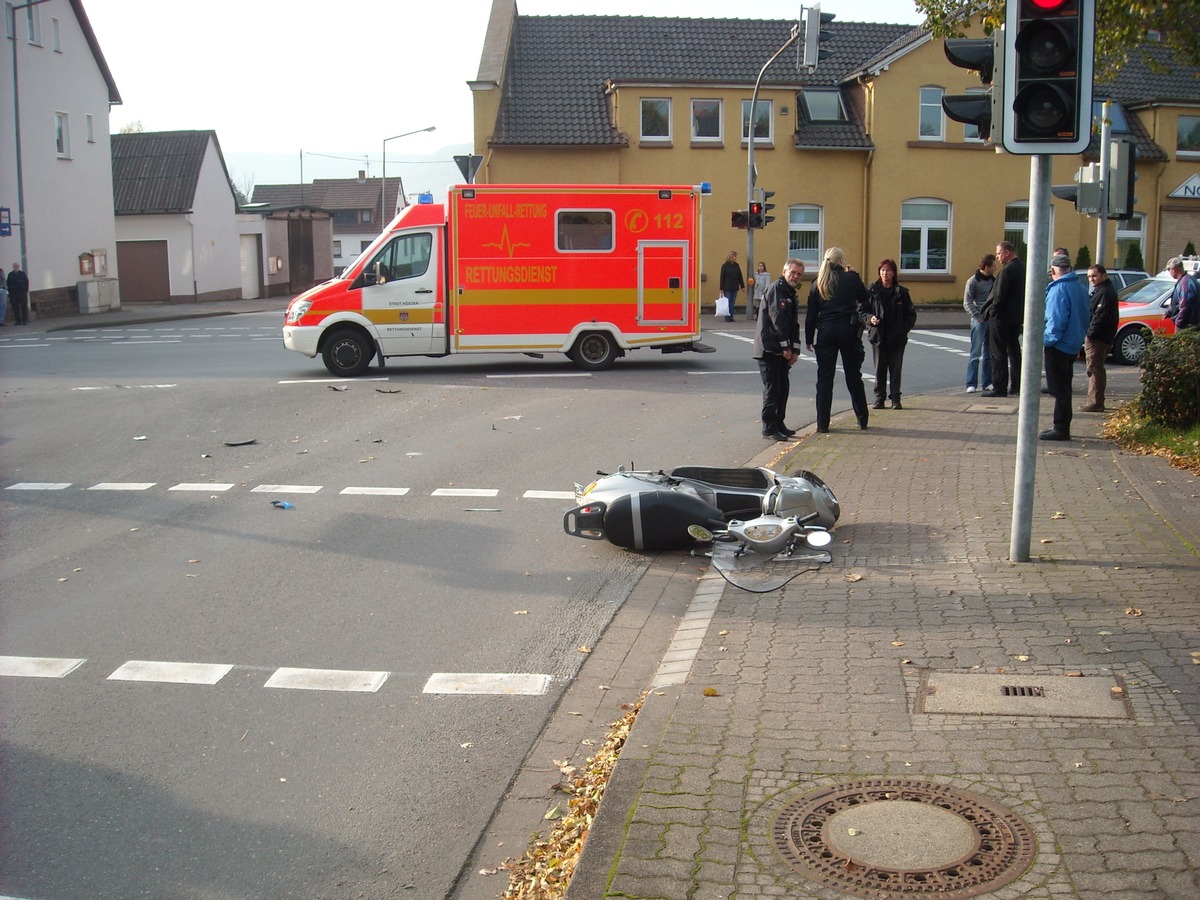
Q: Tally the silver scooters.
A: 1